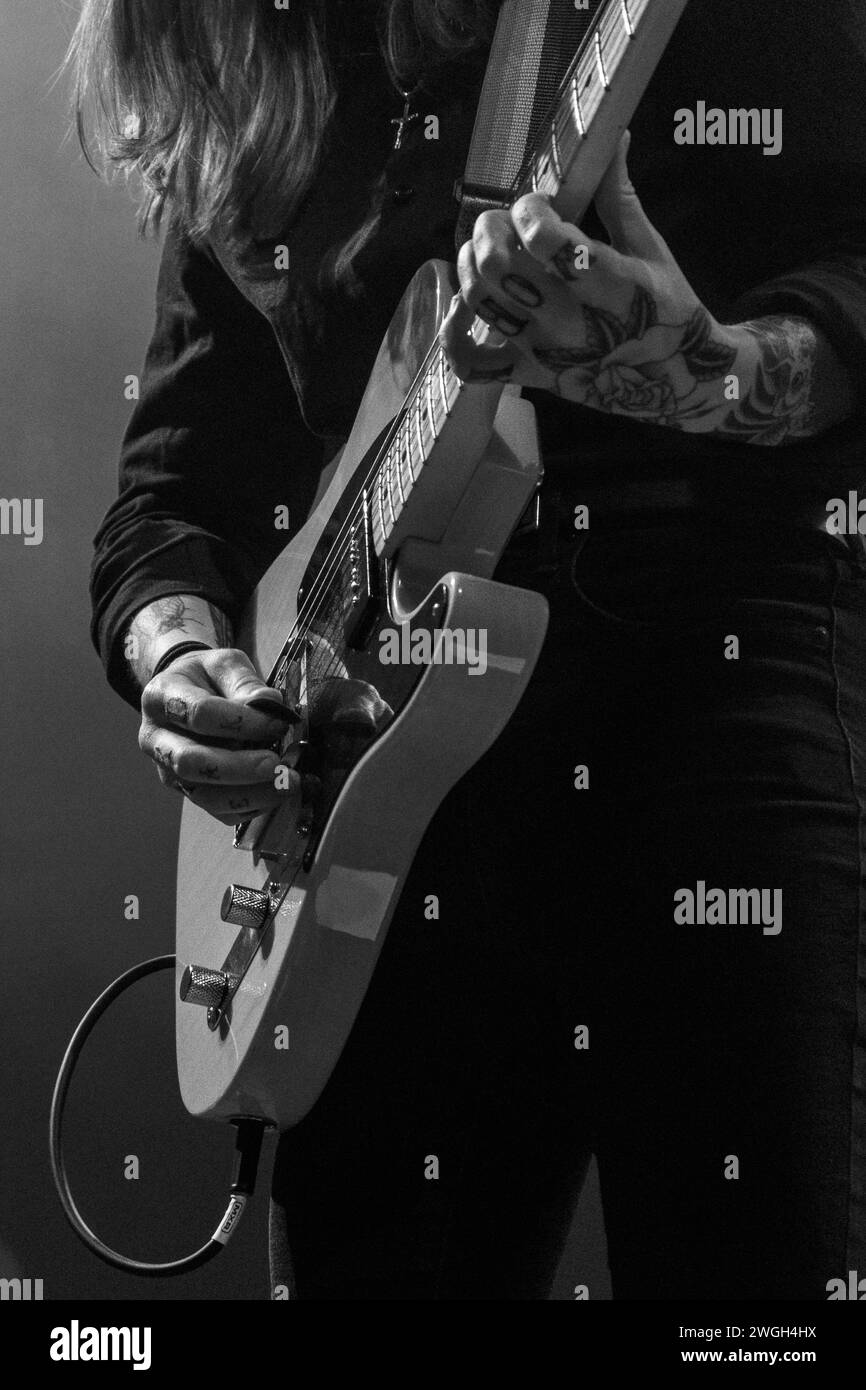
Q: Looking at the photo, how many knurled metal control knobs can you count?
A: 2